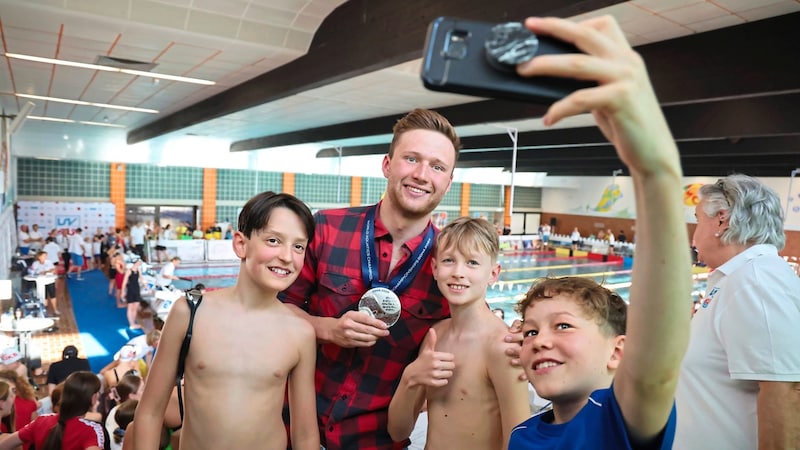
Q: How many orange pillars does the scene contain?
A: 6